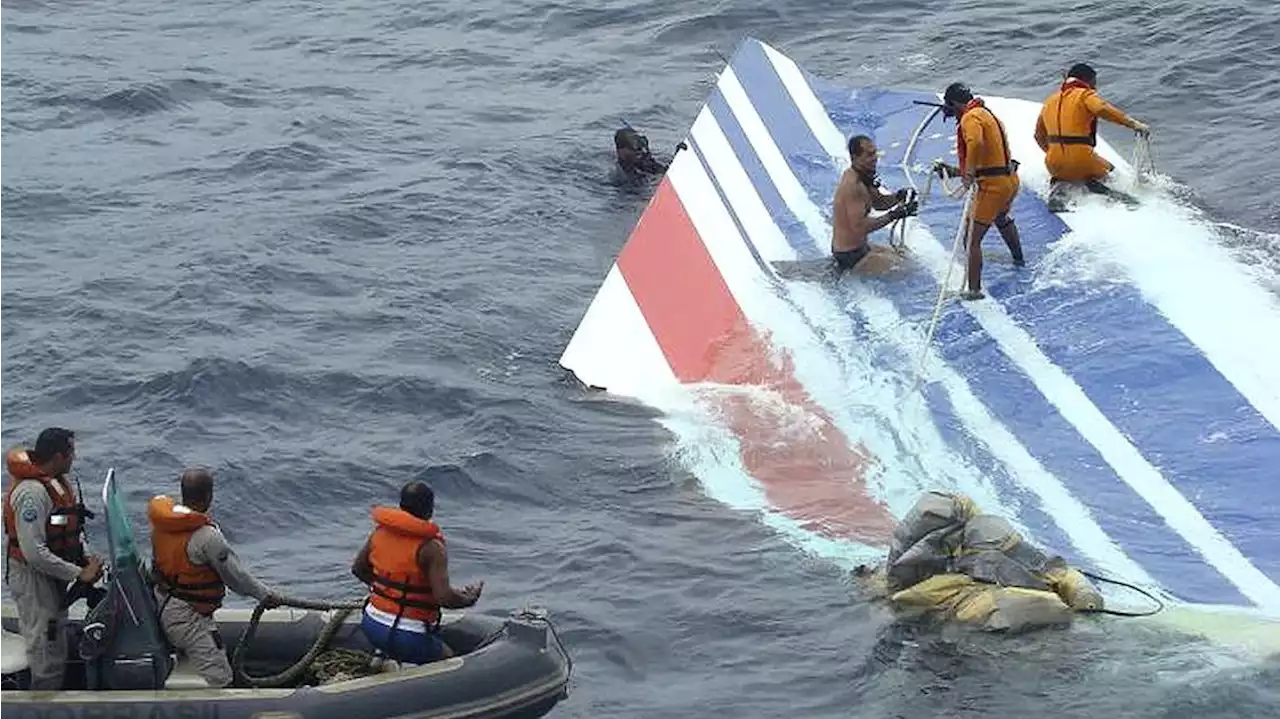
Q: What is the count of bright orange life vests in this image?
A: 3